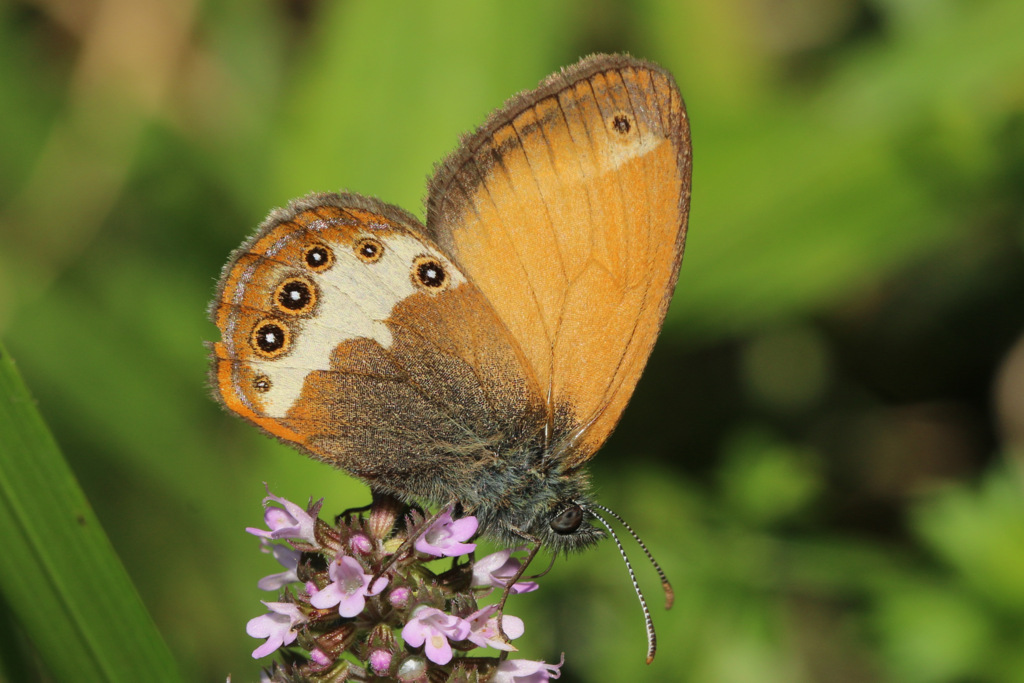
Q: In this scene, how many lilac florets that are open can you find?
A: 9